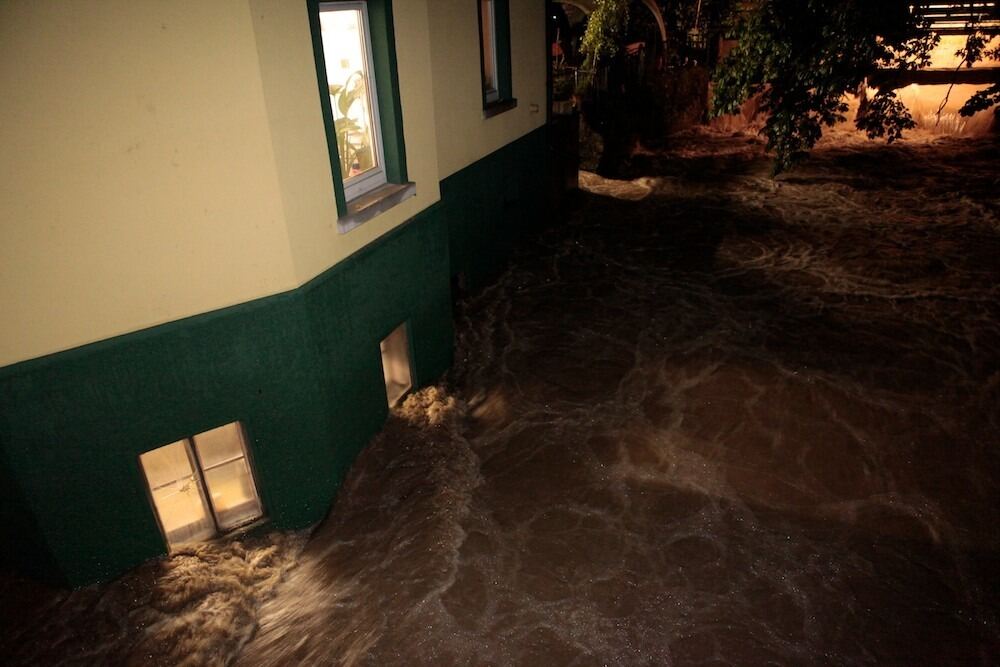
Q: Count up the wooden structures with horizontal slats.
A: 1